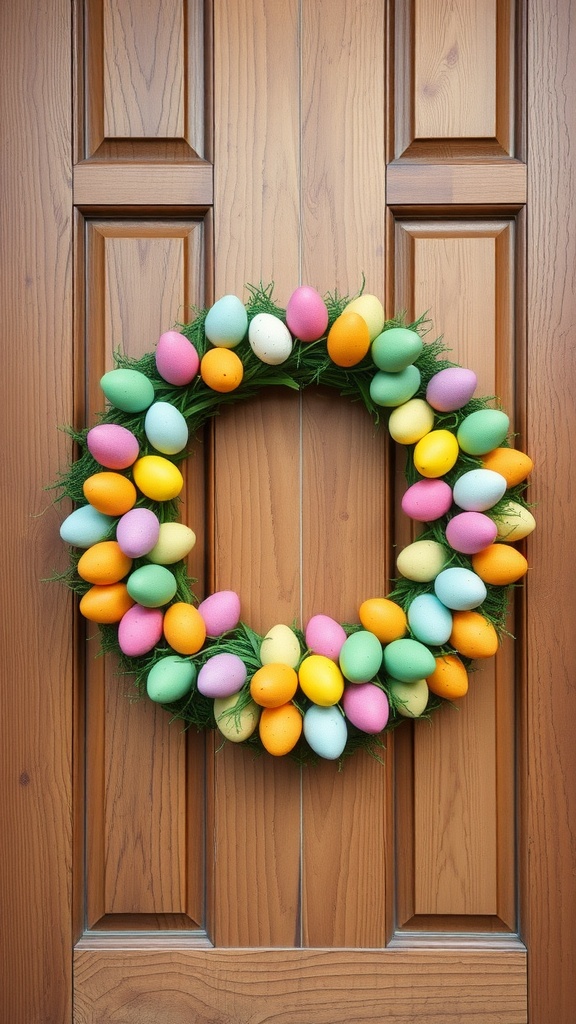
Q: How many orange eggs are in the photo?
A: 13